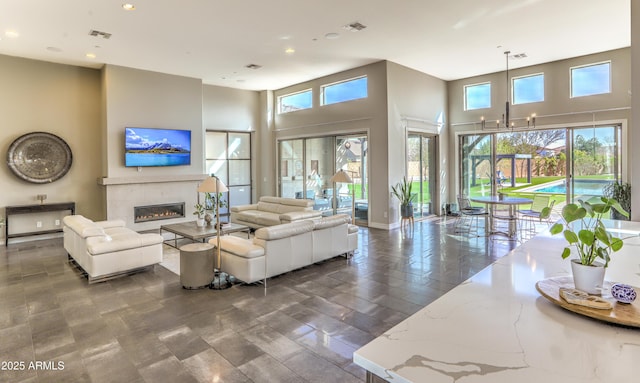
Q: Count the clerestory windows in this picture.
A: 5